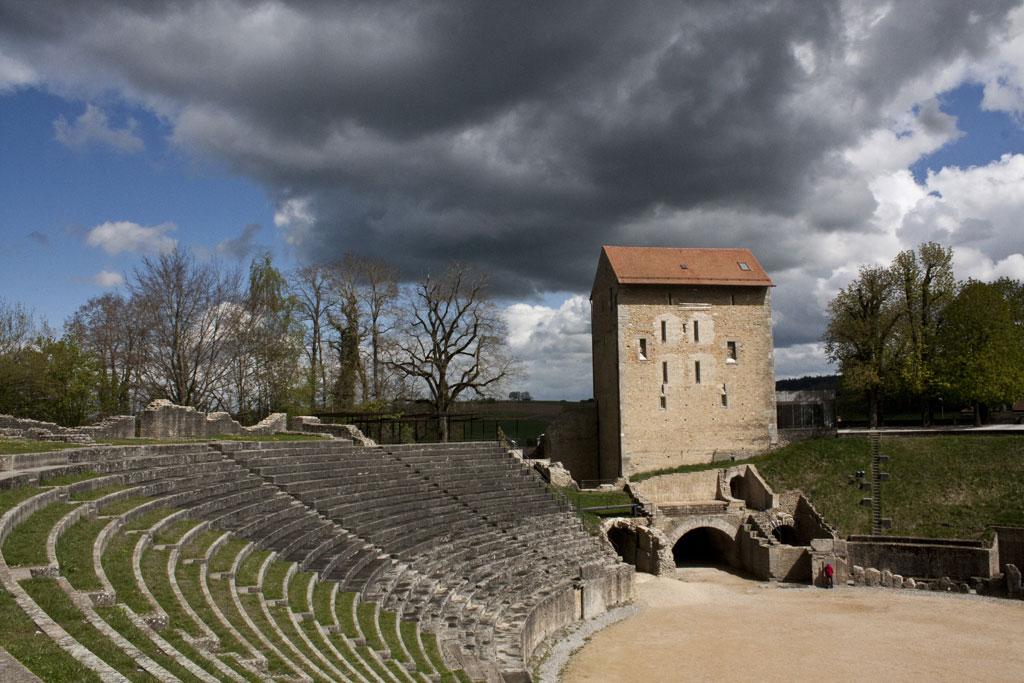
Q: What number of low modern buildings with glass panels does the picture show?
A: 1